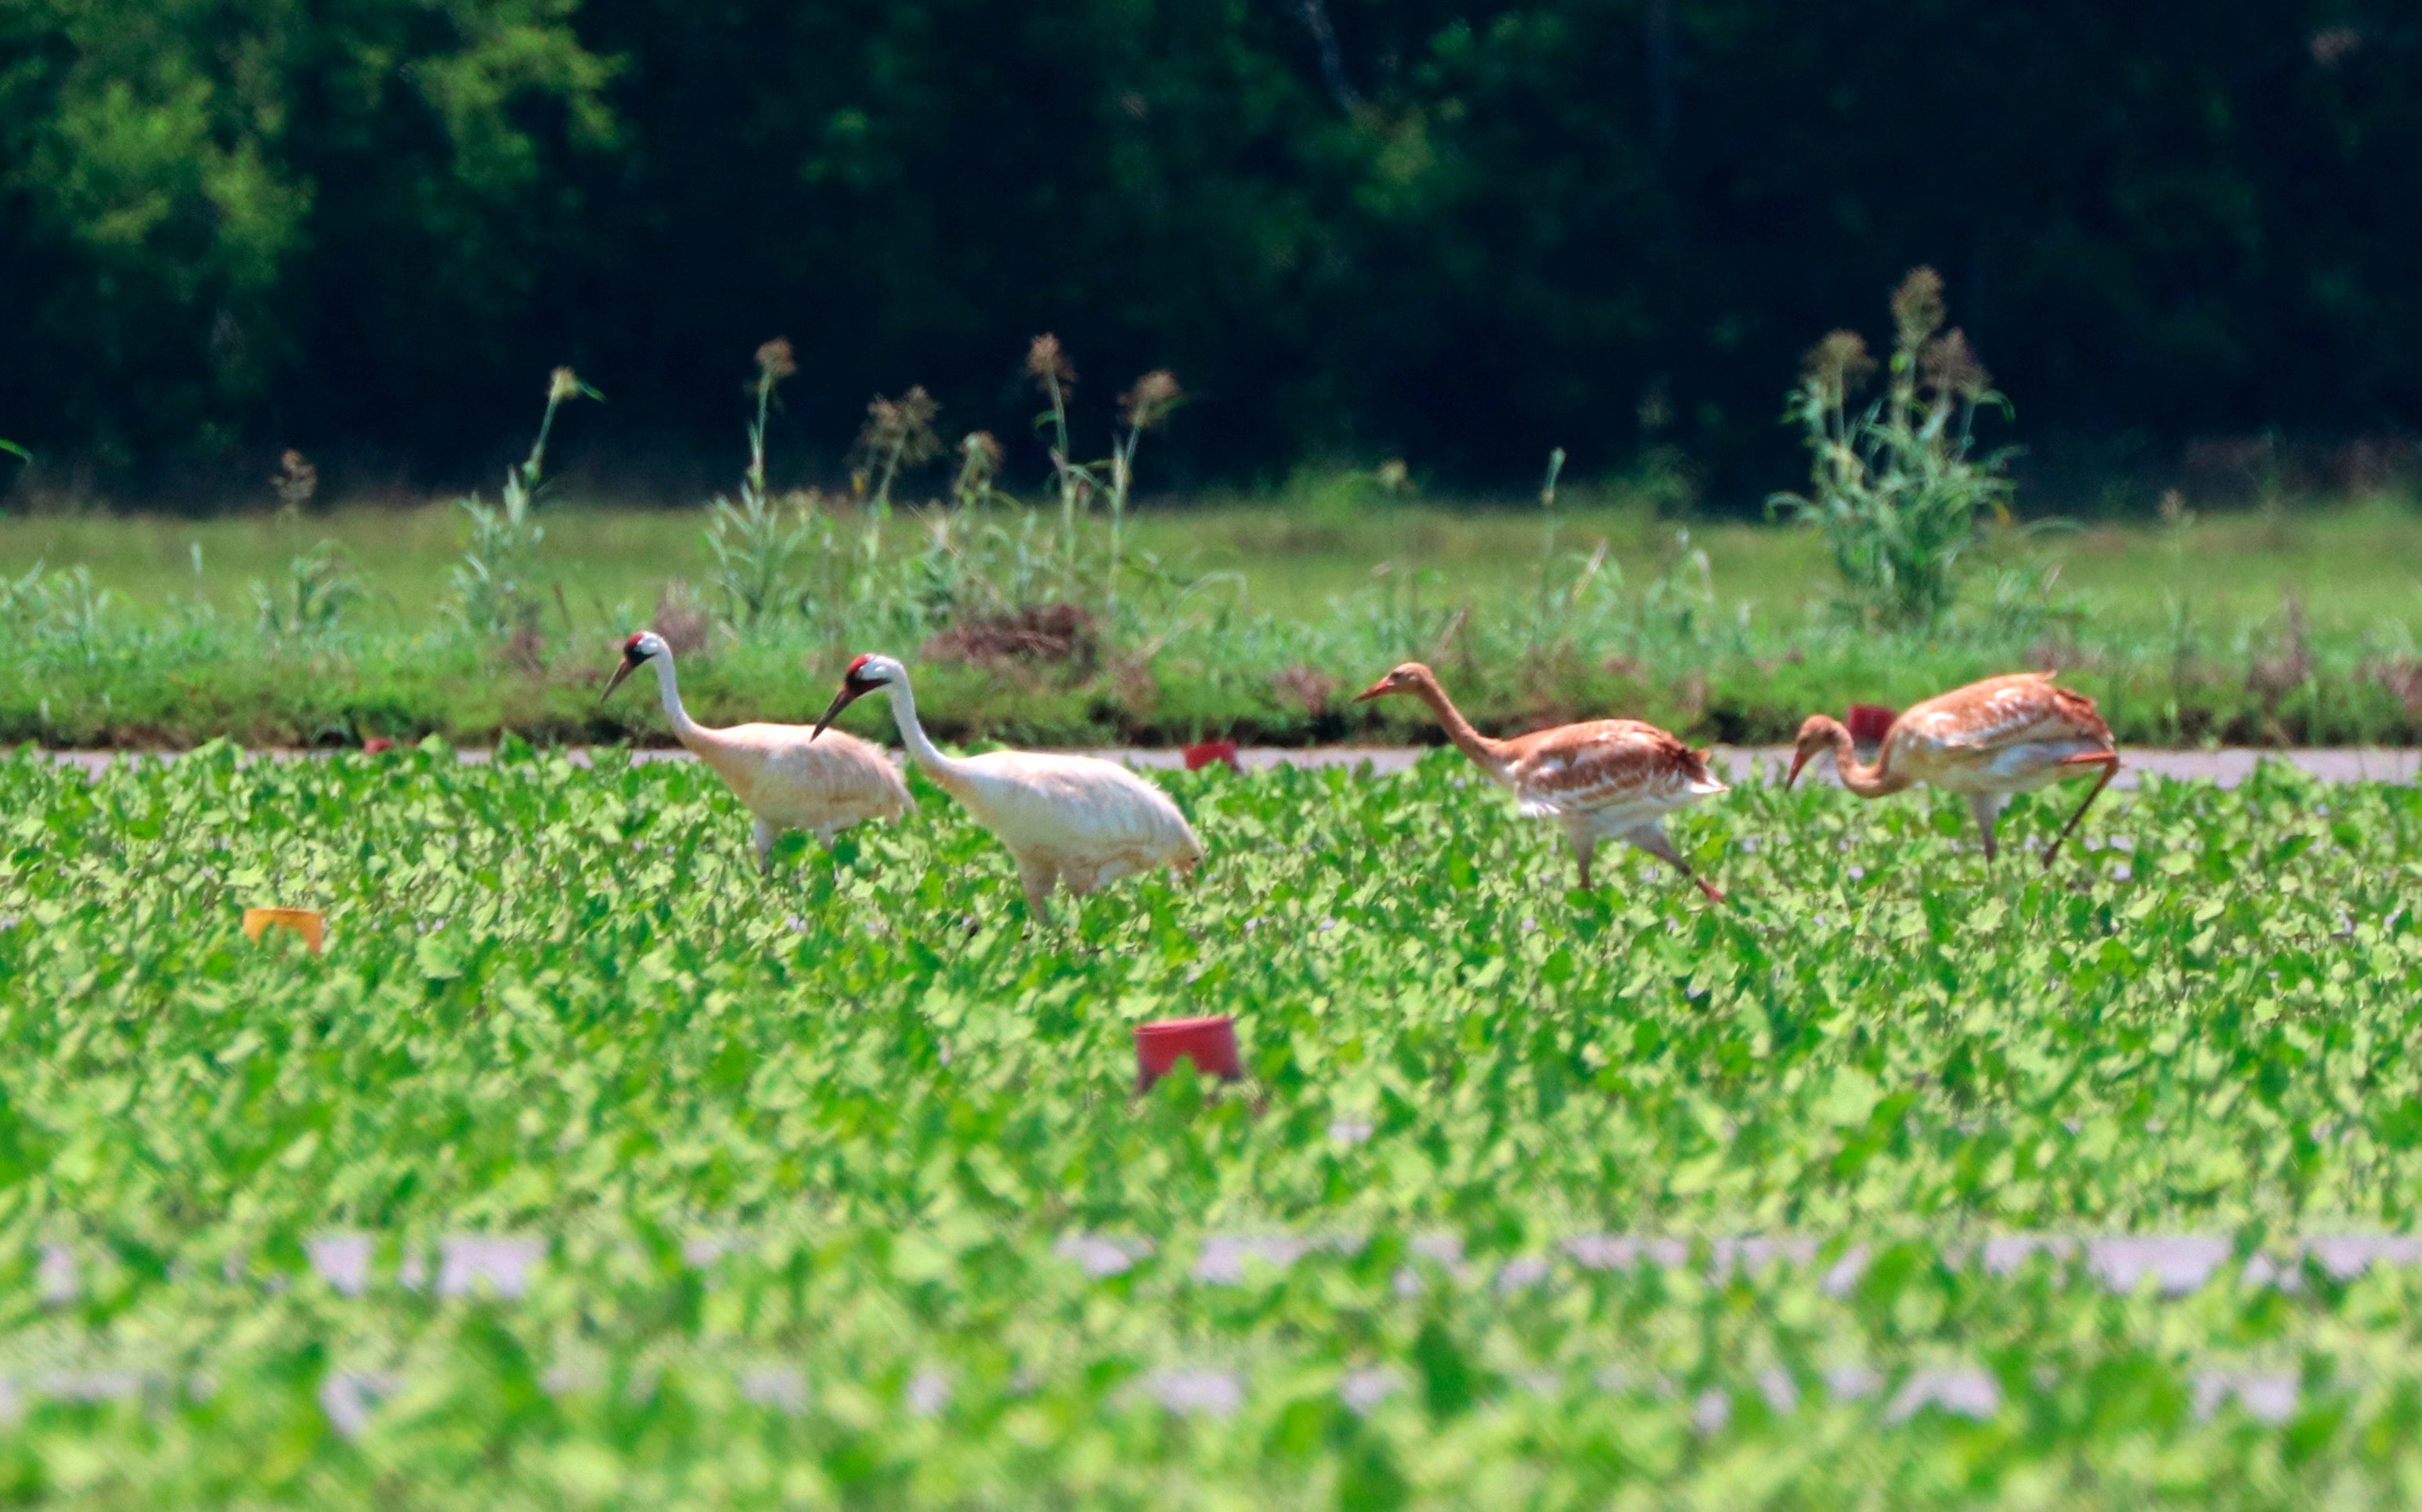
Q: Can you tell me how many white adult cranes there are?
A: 2